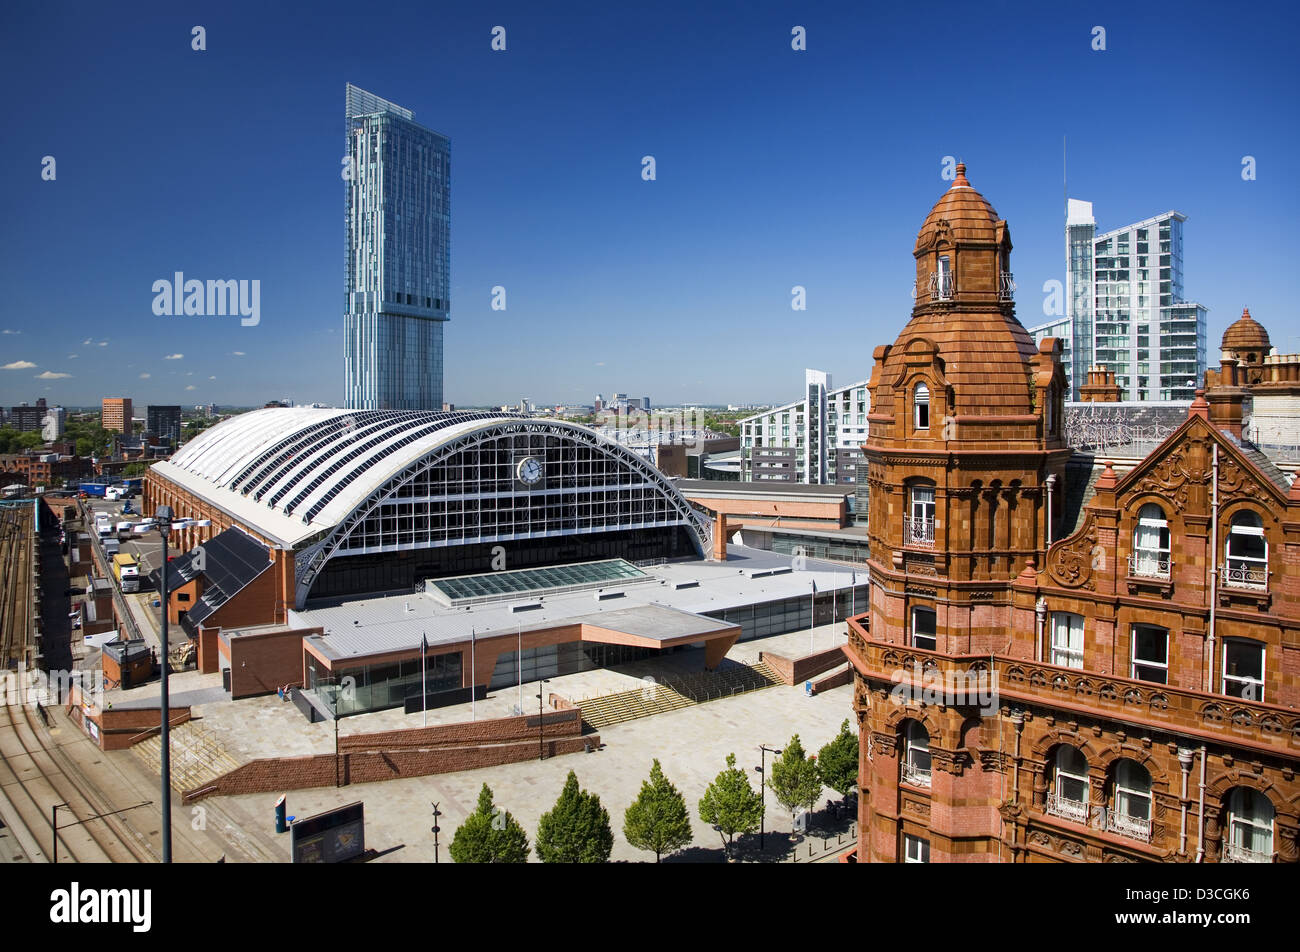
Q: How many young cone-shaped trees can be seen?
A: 6